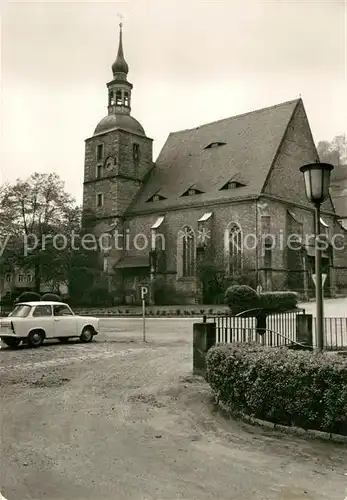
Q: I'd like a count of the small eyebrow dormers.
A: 4